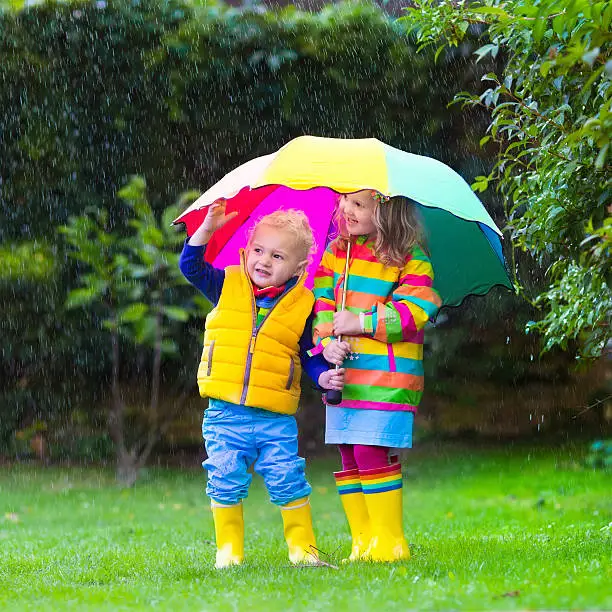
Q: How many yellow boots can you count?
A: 4